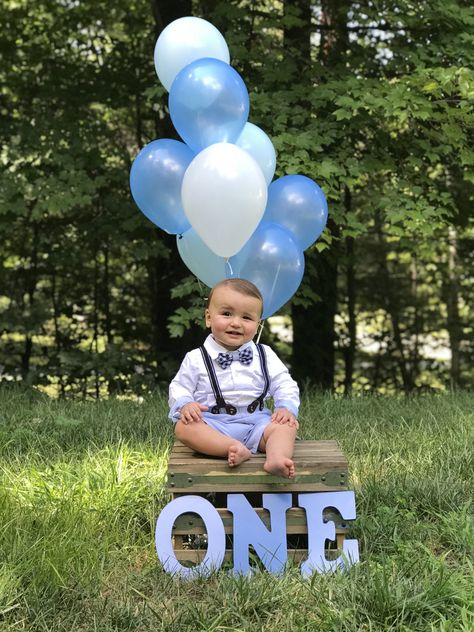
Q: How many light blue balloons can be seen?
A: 3